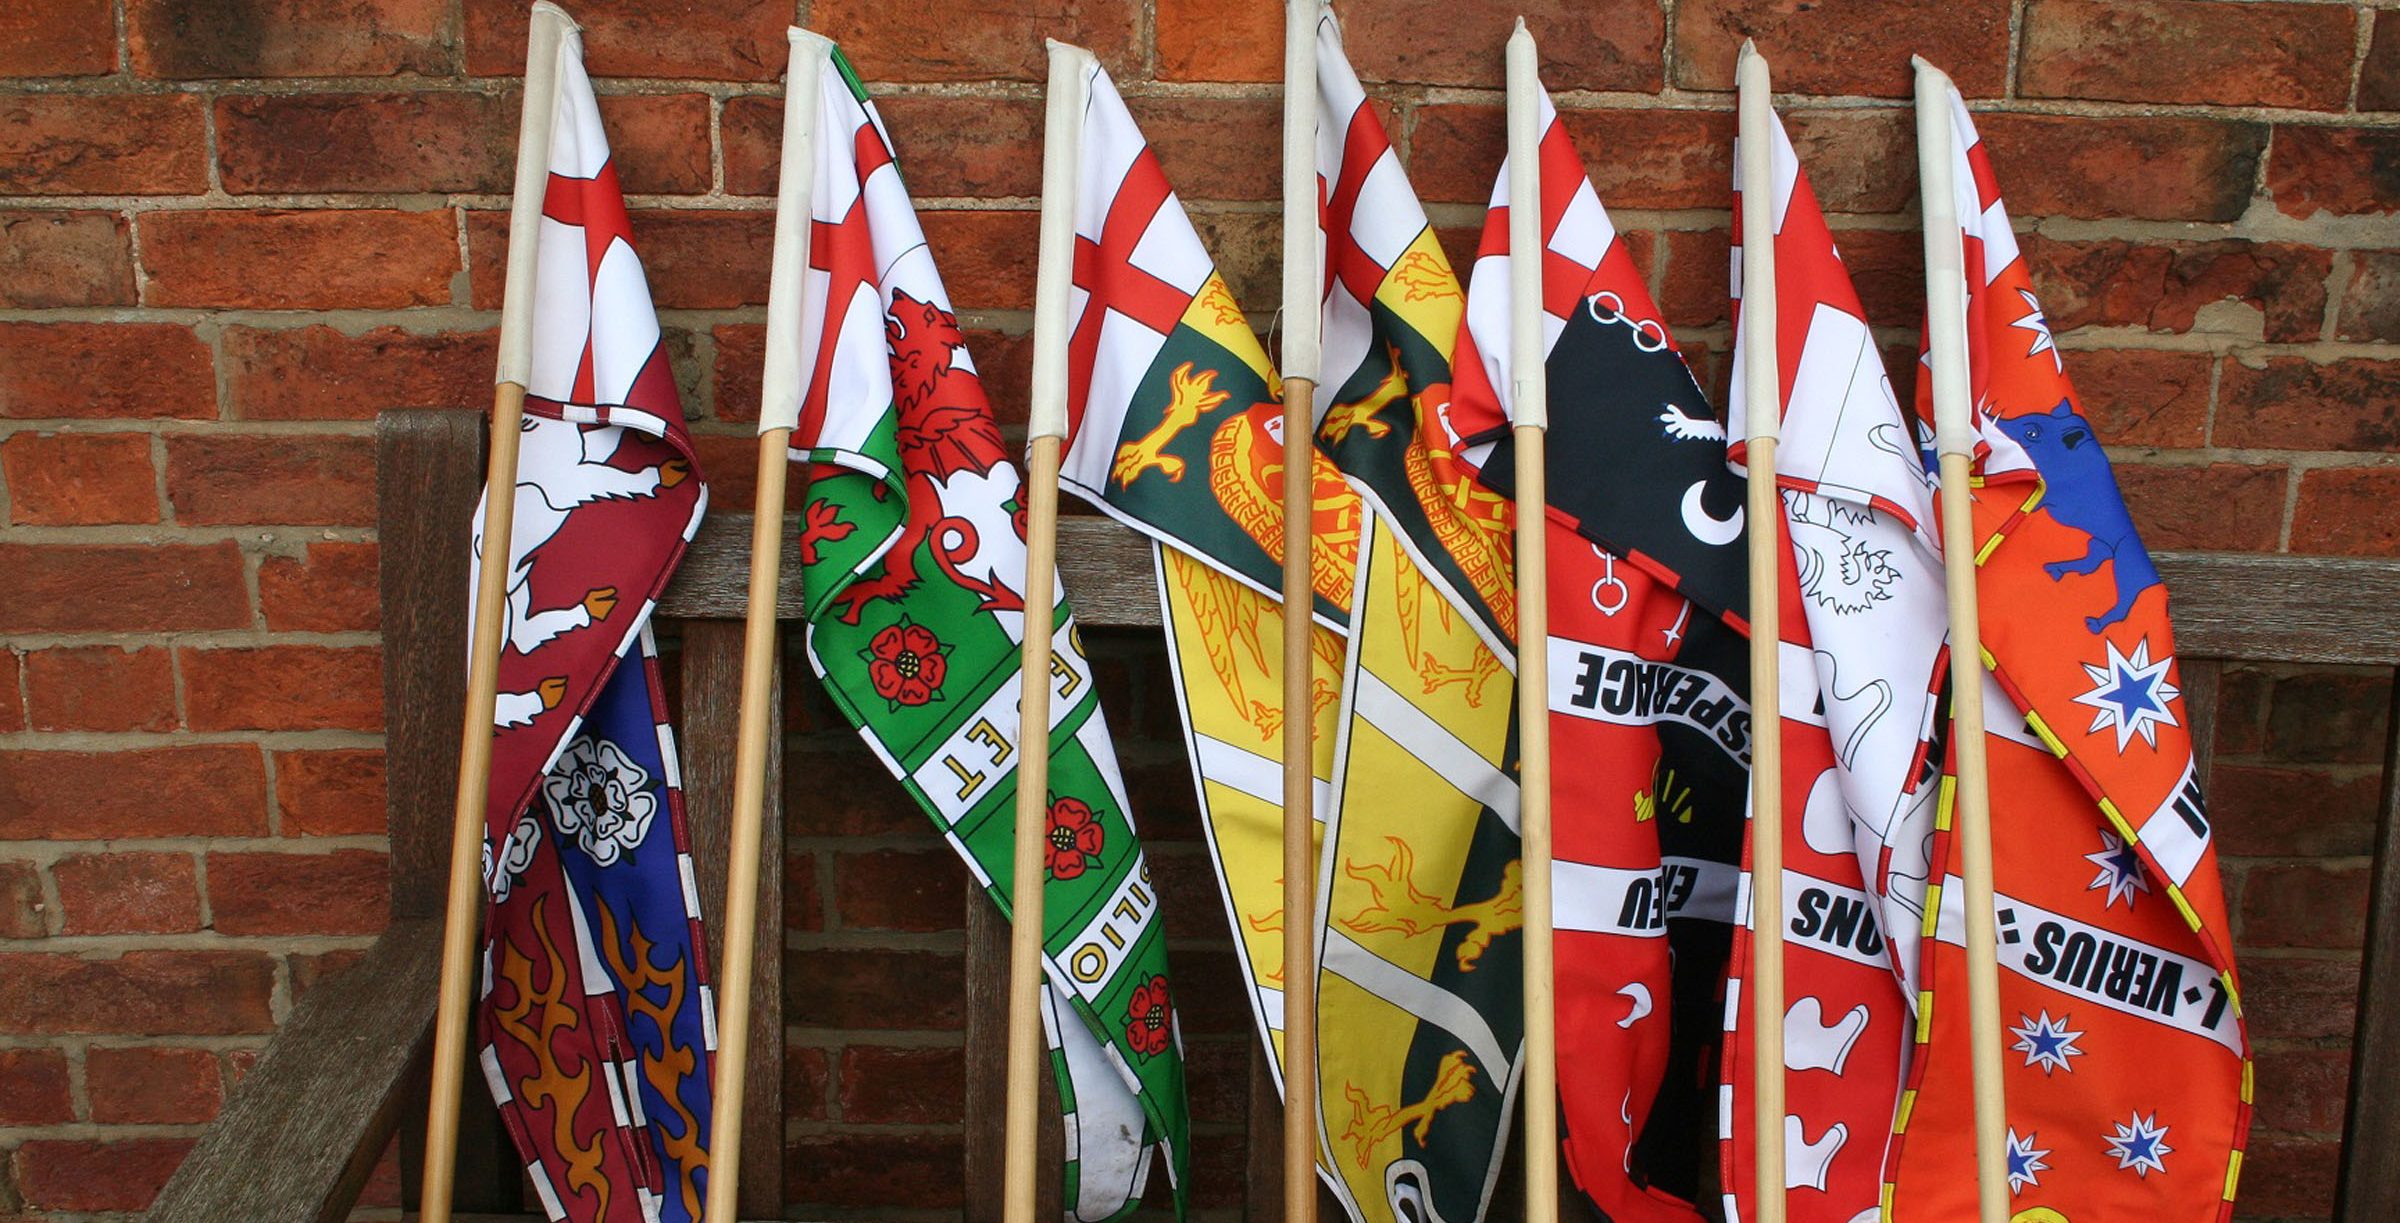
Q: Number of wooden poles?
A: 7